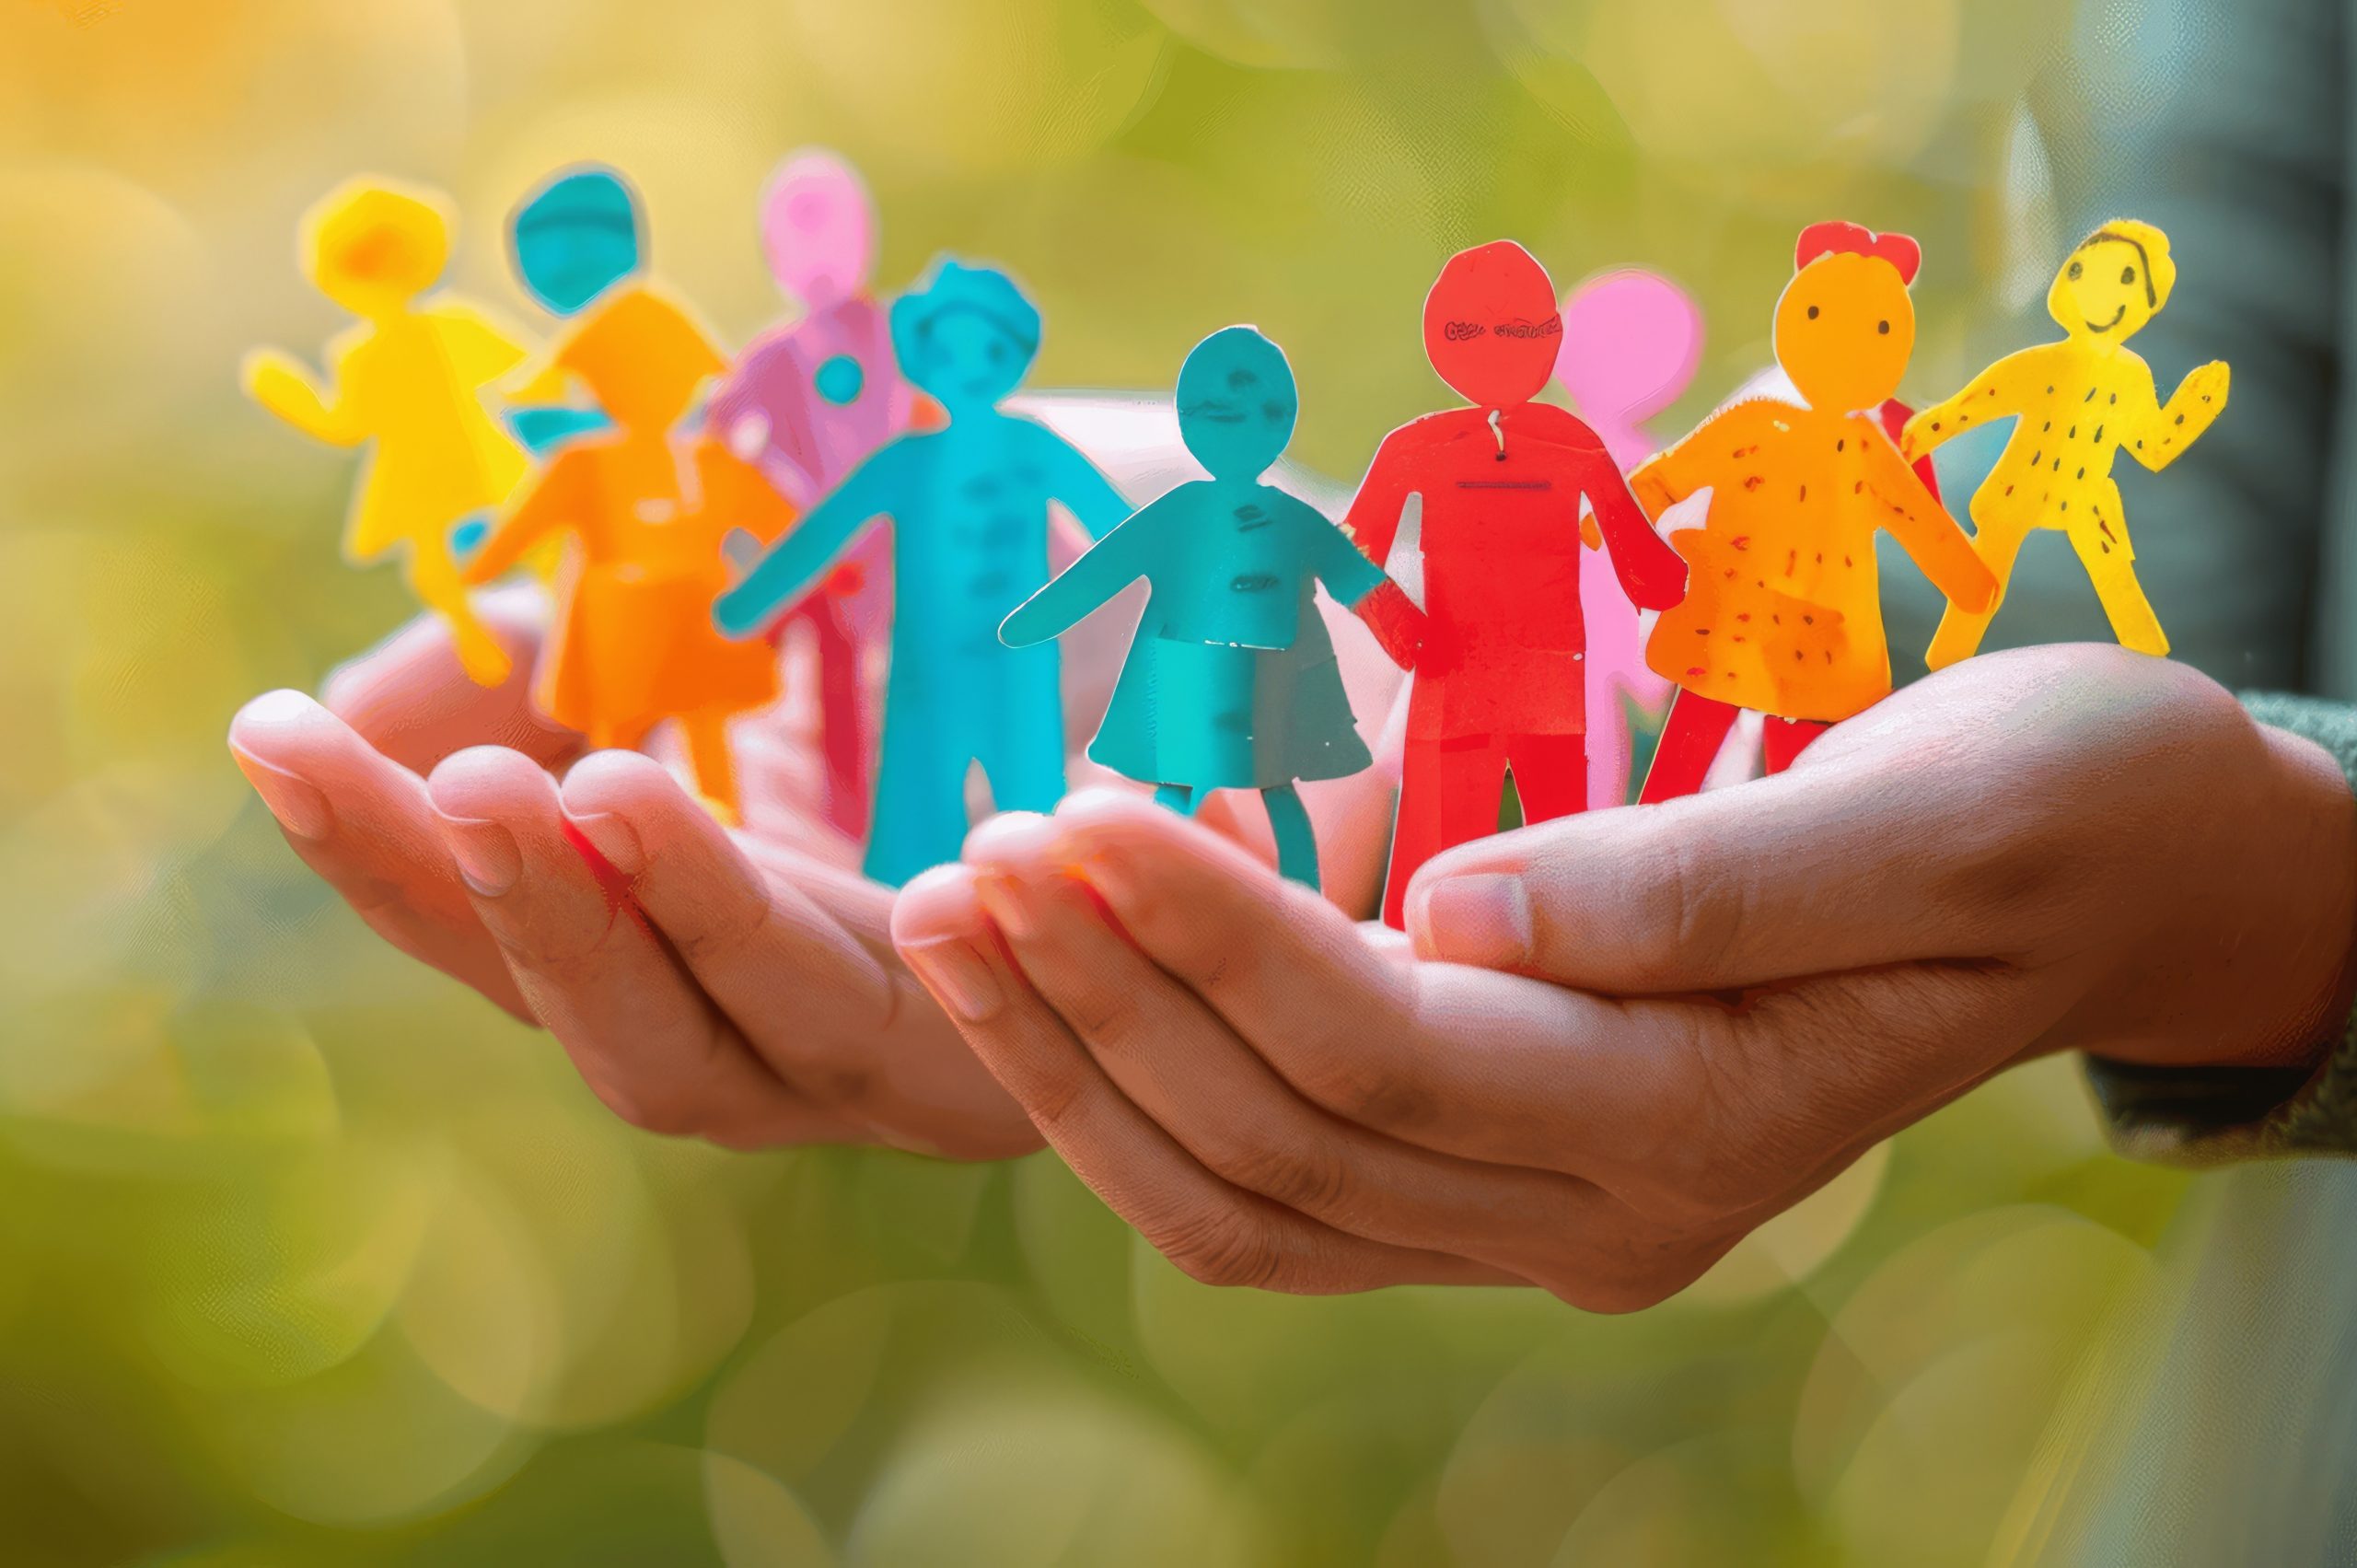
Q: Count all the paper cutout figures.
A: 10